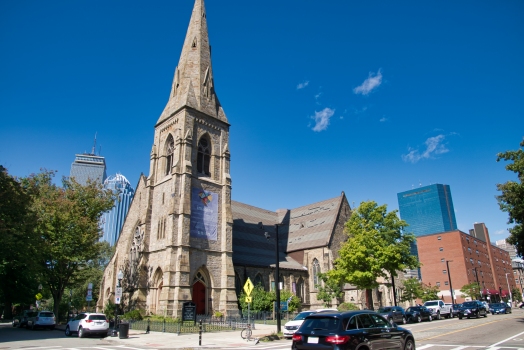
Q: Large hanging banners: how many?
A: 1